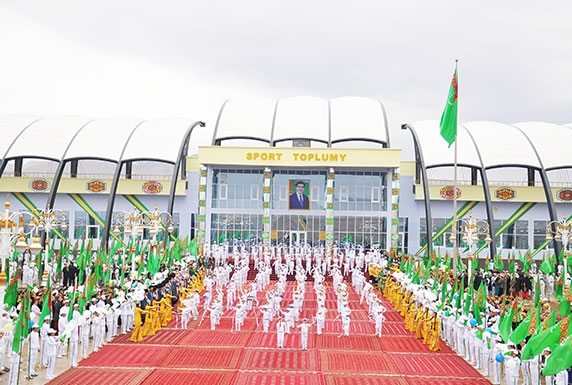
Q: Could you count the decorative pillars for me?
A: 4